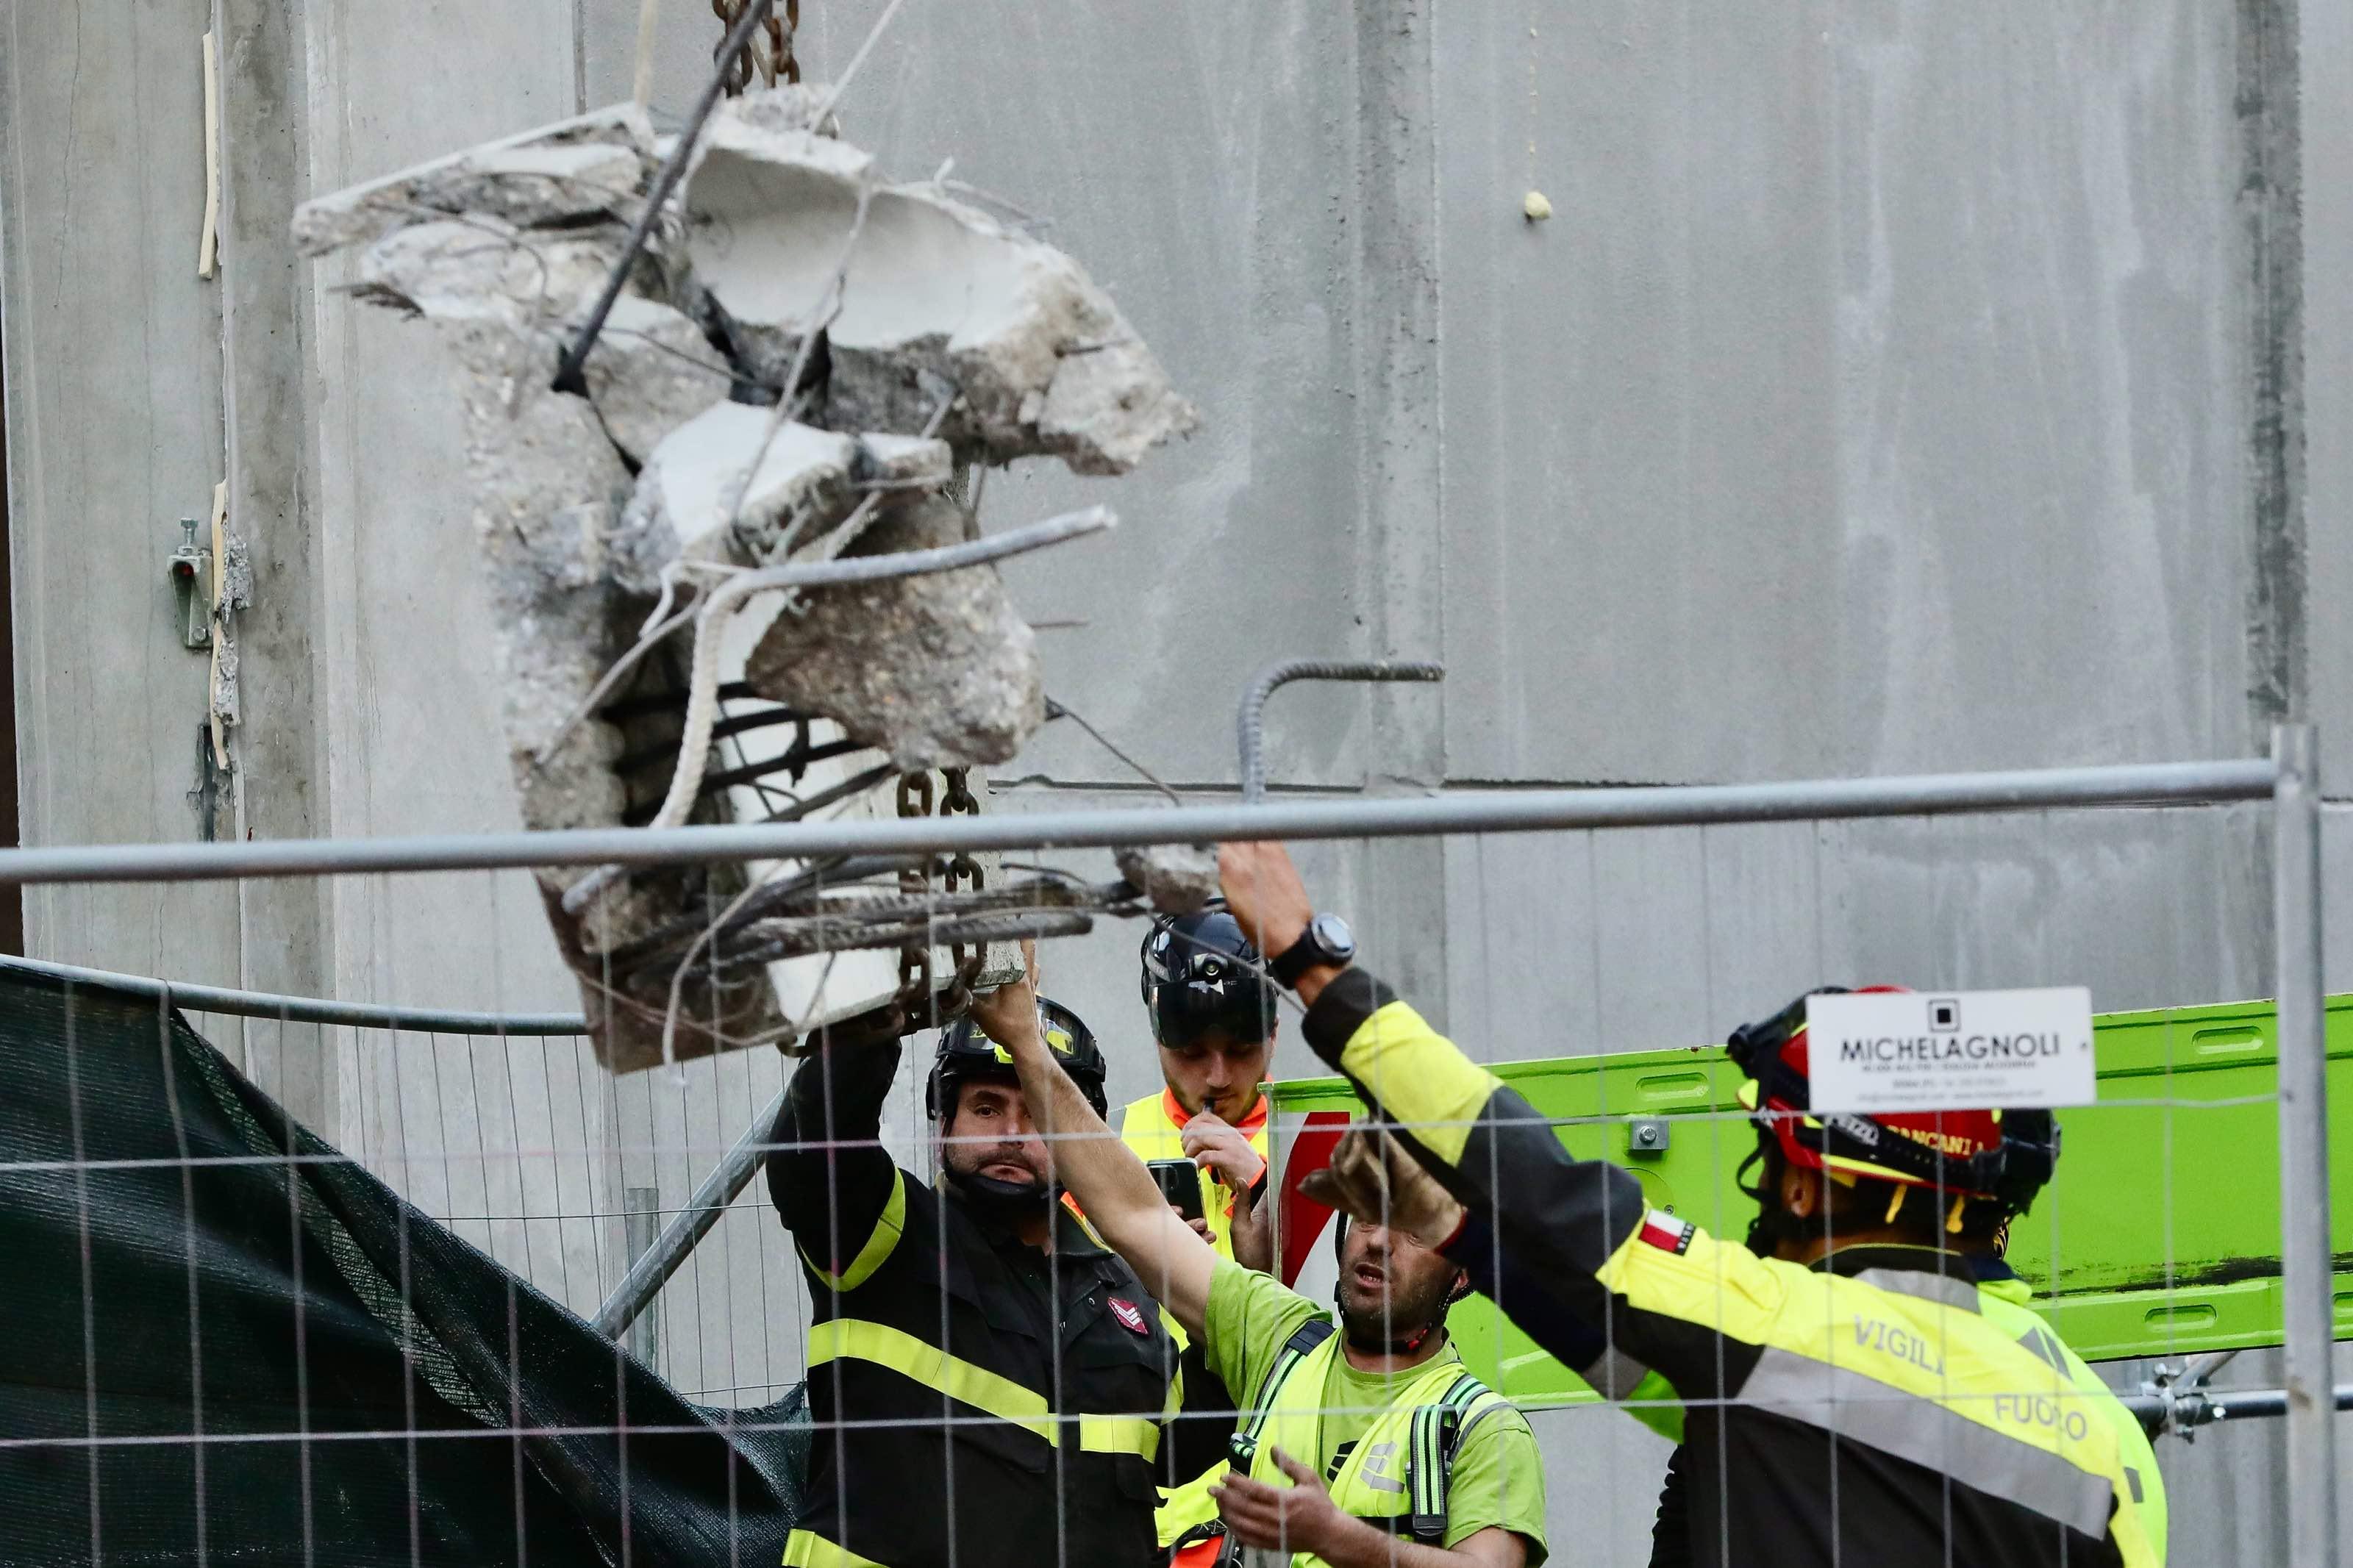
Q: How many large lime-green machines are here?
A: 1